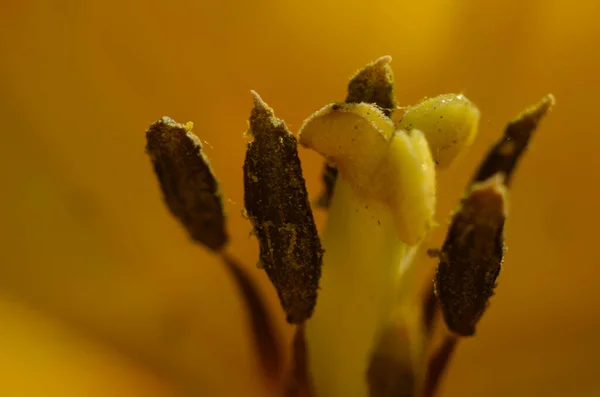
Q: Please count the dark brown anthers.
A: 5